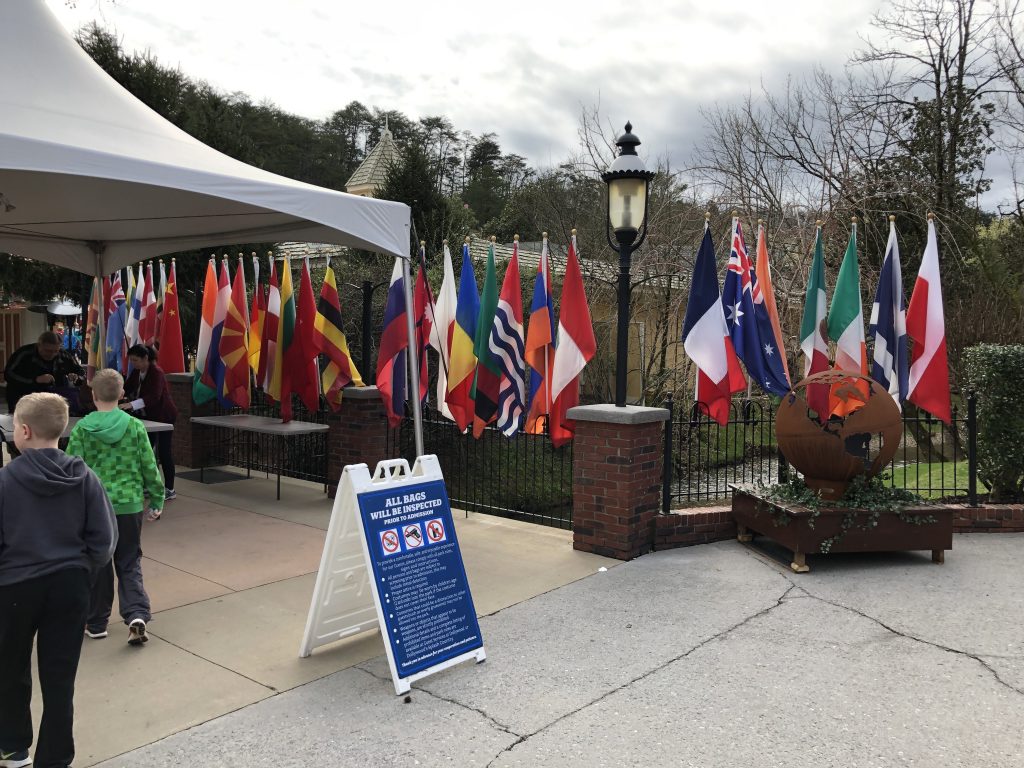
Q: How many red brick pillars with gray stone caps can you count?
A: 3